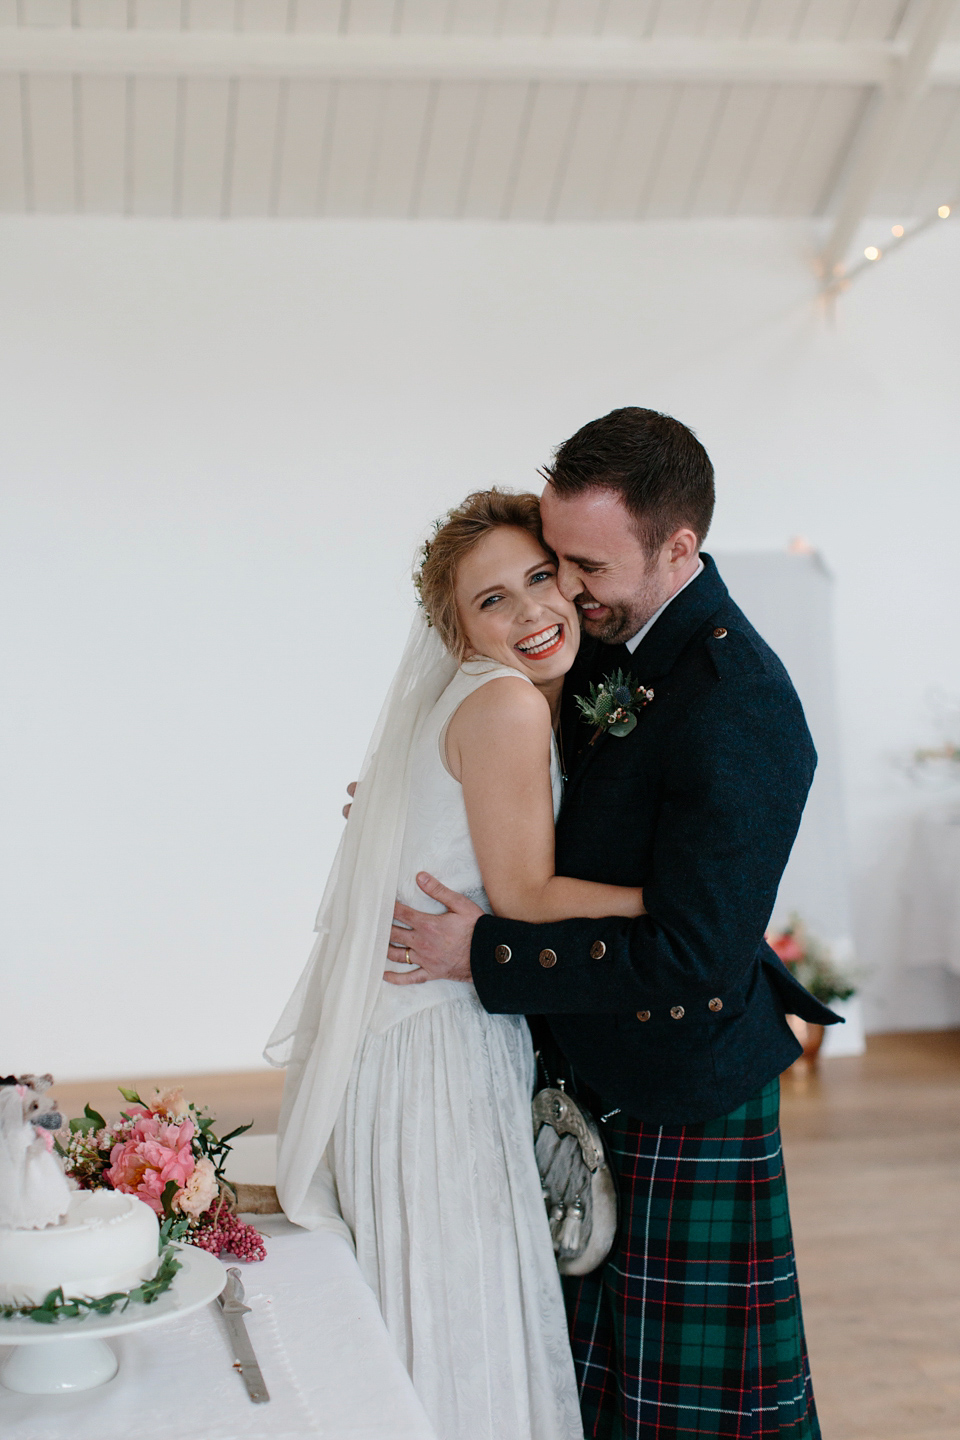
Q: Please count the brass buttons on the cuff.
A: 3